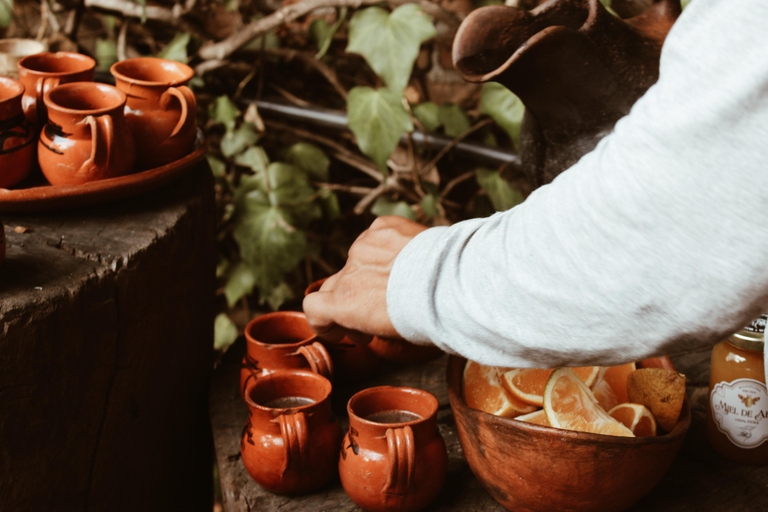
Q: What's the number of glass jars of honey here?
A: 1